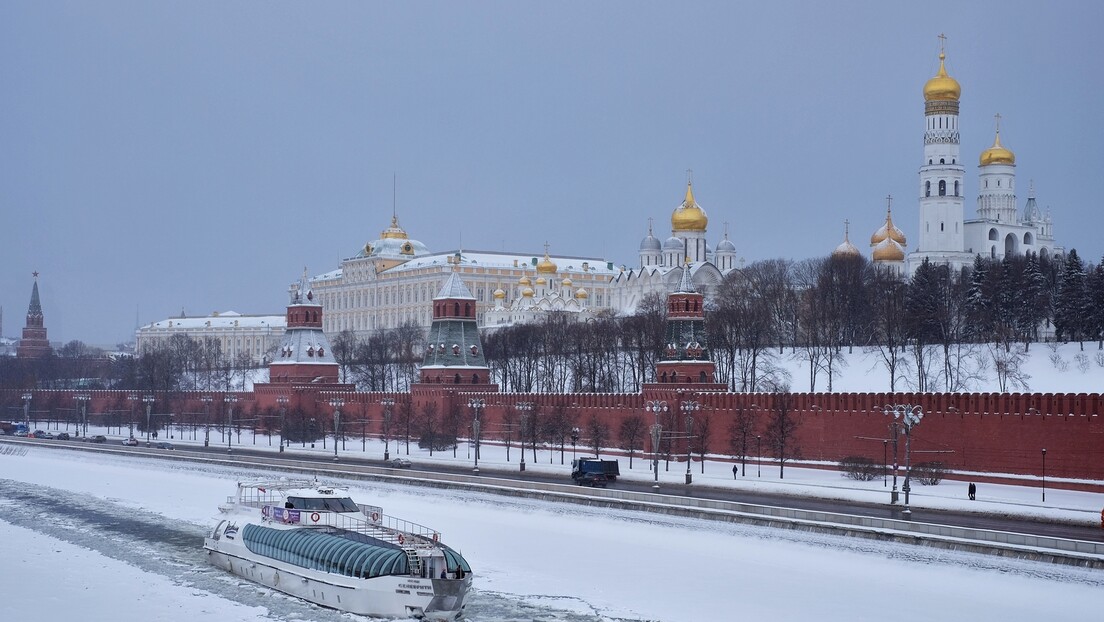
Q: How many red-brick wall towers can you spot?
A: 4